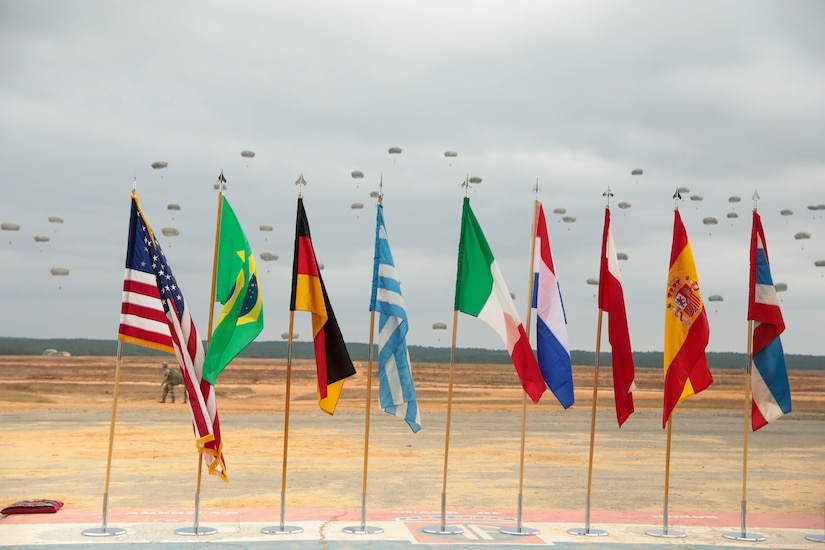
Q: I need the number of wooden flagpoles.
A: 9